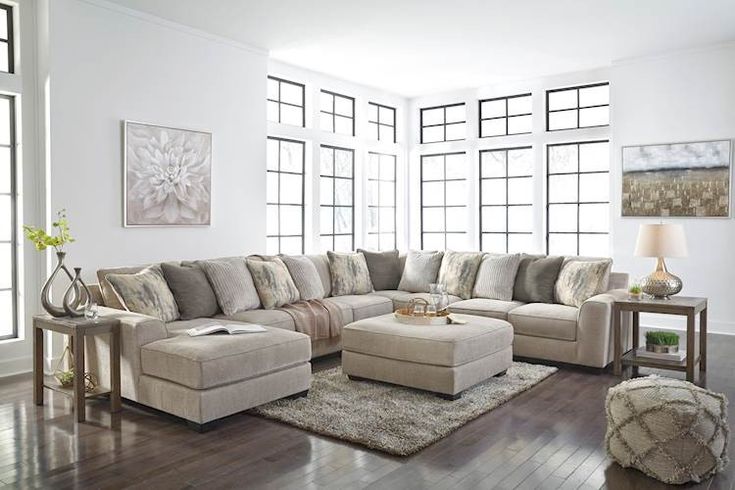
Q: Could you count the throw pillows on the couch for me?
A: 12